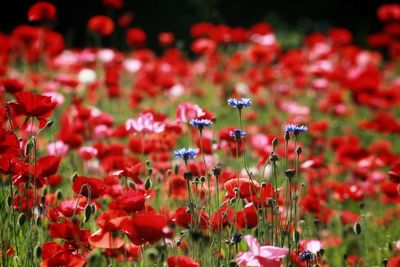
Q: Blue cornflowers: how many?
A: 5